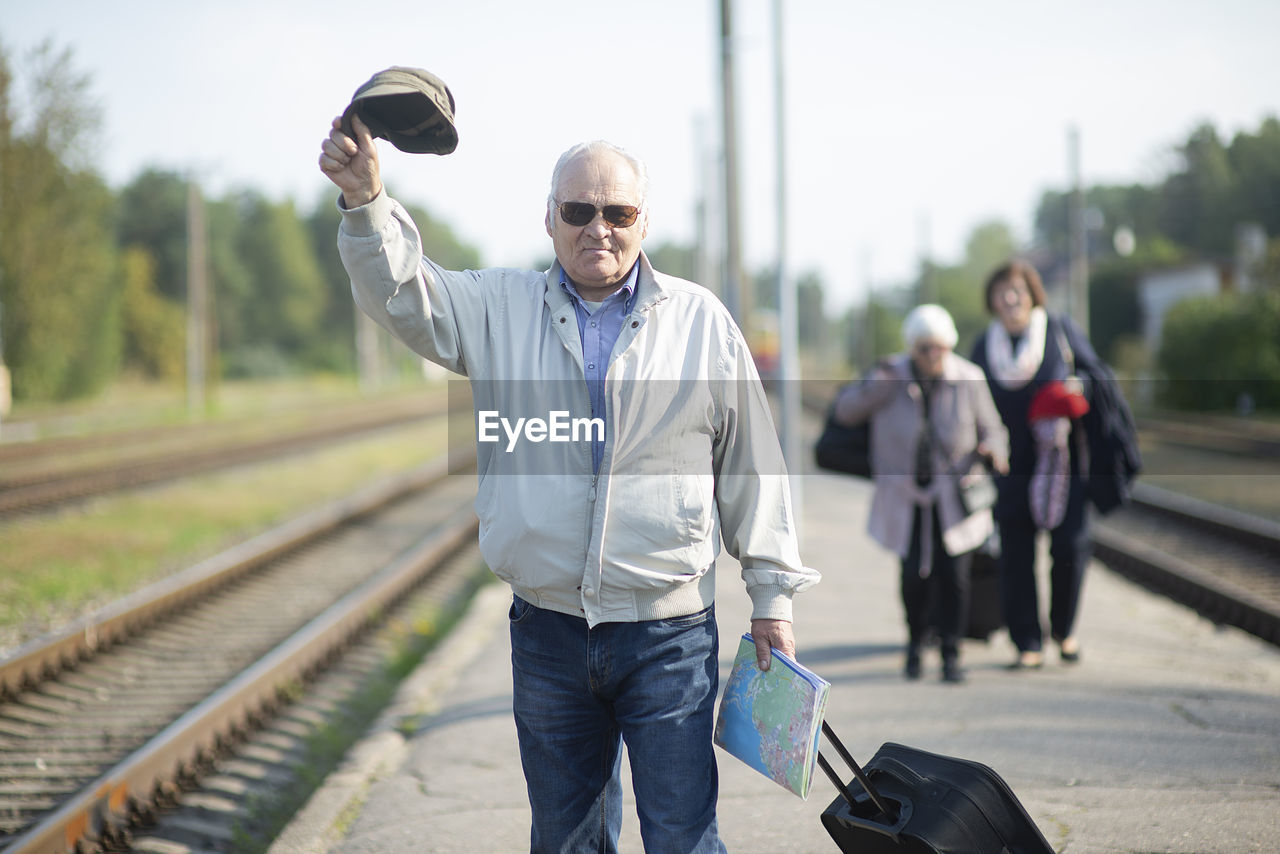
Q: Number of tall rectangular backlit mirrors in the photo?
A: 0